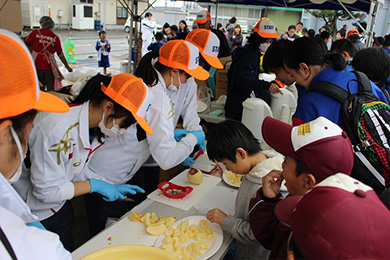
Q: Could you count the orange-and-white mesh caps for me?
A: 6